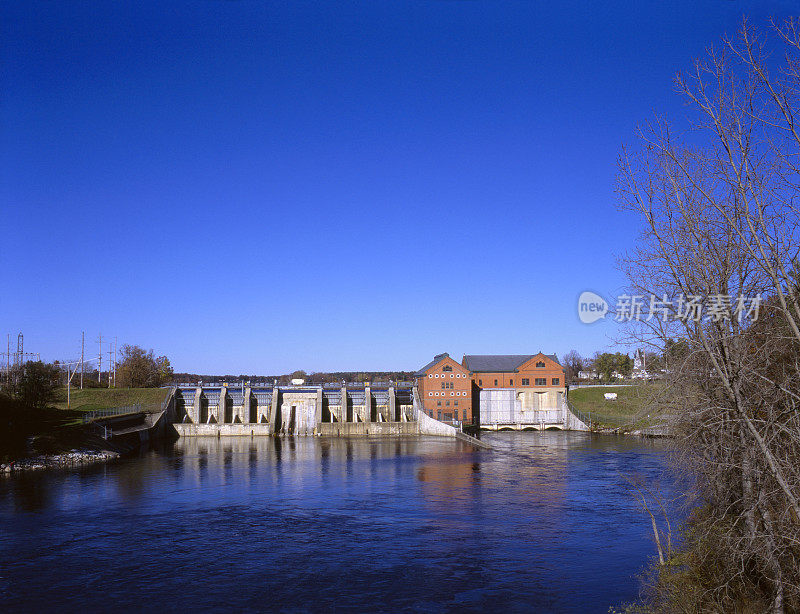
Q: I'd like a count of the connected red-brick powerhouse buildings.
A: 2